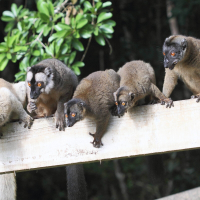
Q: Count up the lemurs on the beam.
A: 5